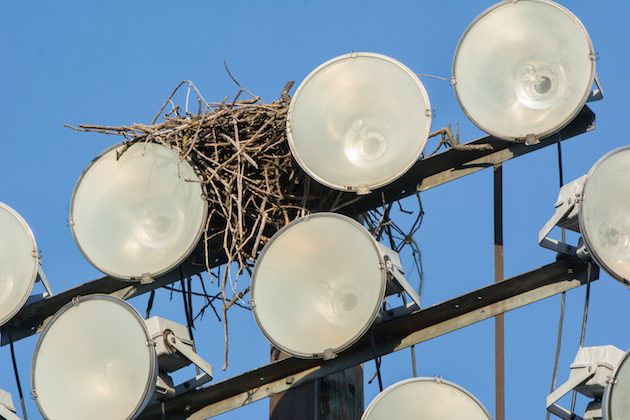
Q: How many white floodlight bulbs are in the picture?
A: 9